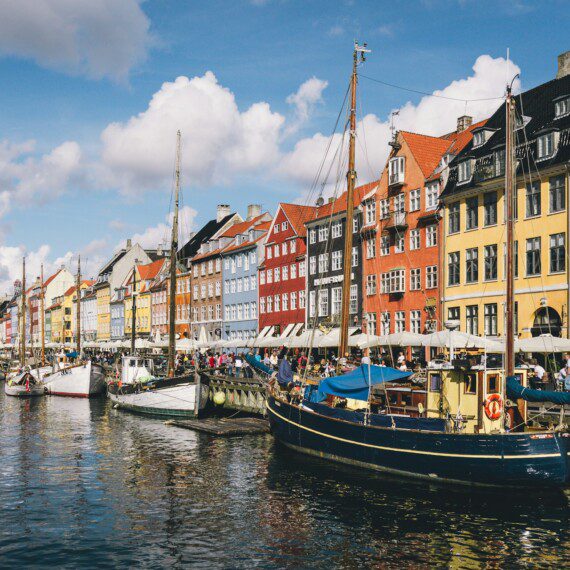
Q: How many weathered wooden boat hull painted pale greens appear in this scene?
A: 0